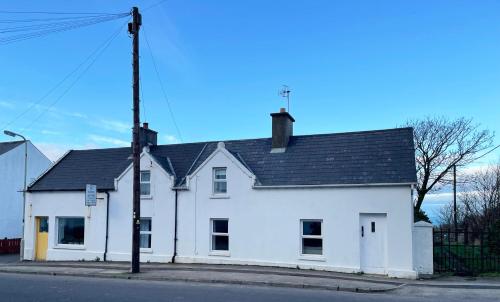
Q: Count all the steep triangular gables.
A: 2